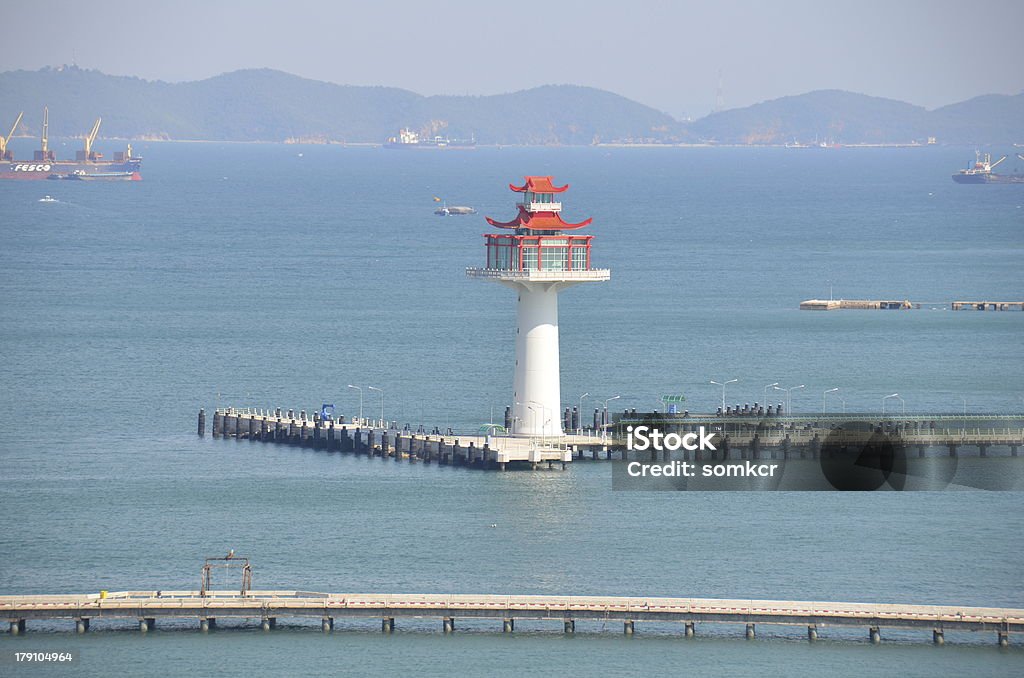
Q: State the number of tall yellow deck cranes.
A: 3